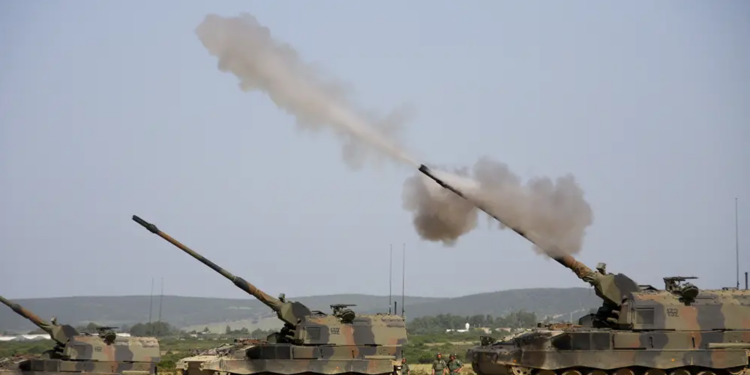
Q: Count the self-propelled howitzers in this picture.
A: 3